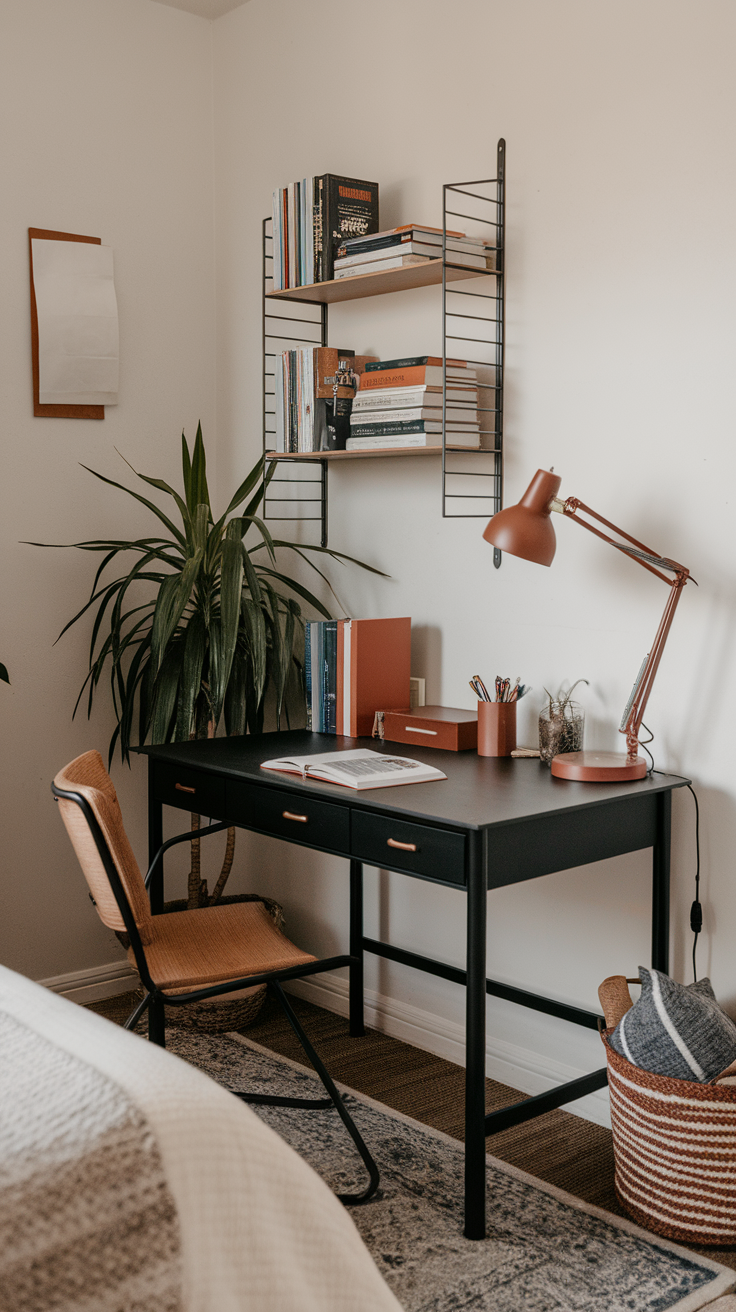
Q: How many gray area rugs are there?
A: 1